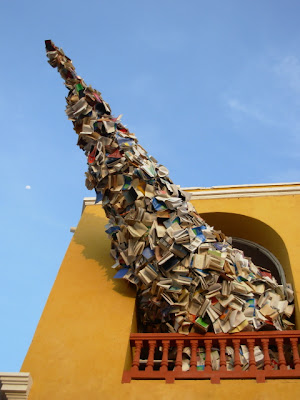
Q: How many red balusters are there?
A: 12